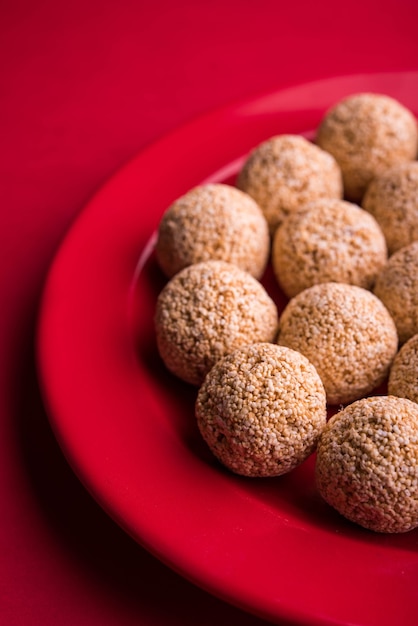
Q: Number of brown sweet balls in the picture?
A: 11